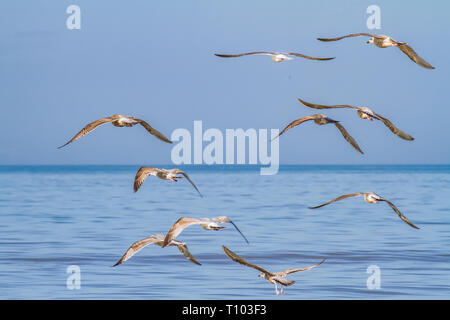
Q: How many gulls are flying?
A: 10